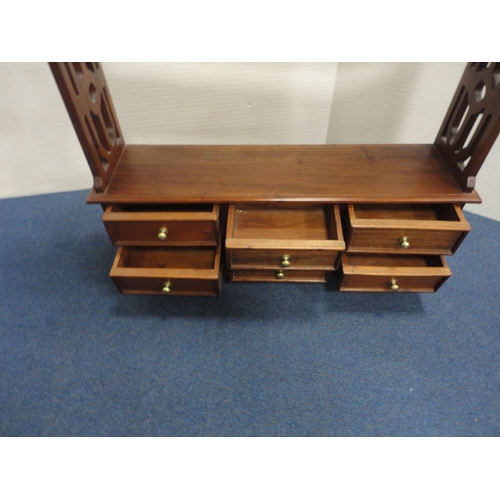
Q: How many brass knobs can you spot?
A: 6